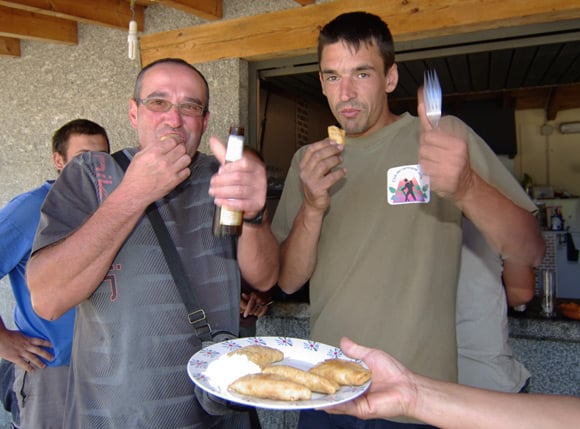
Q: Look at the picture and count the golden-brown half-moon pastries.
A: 4